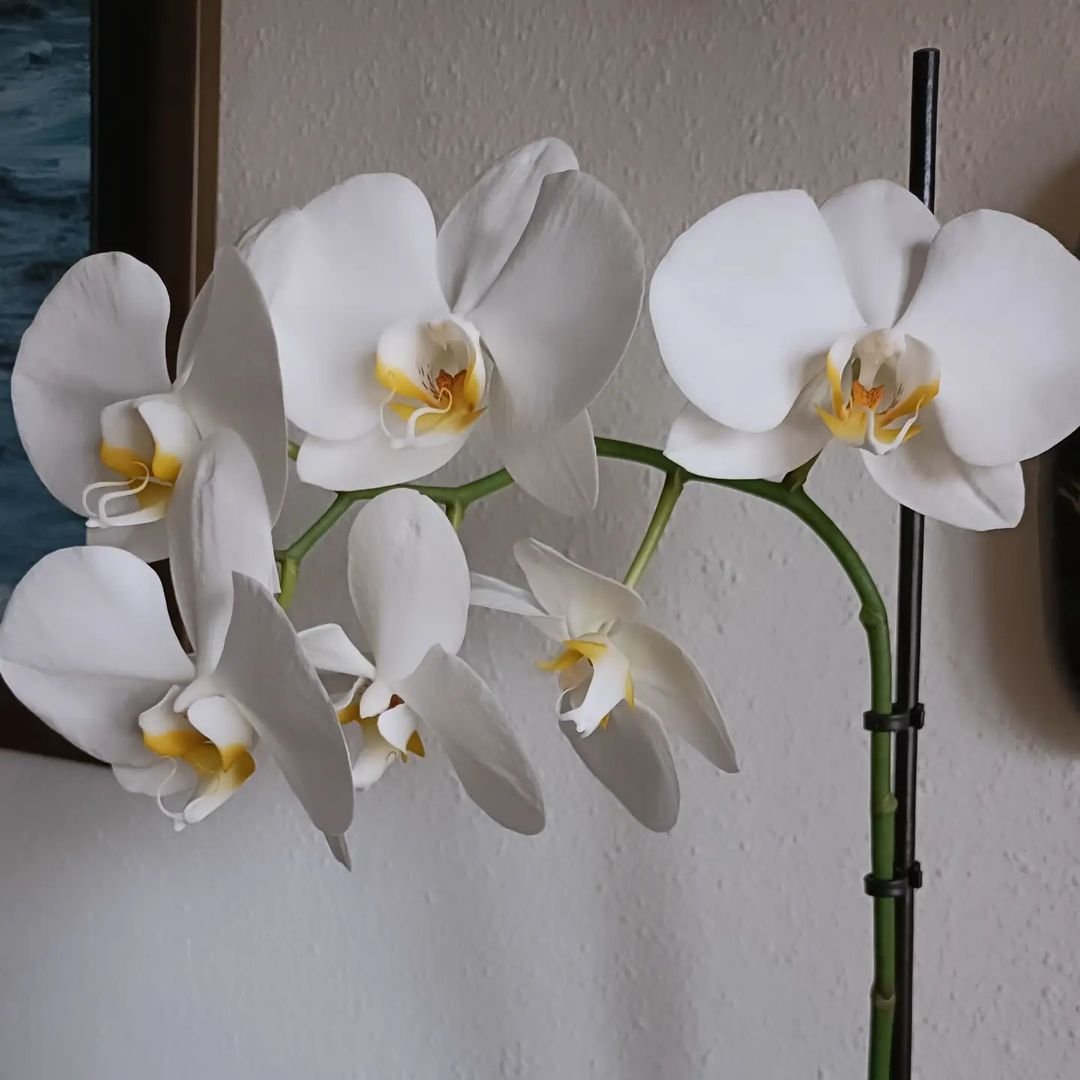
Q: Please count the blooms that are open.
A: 6